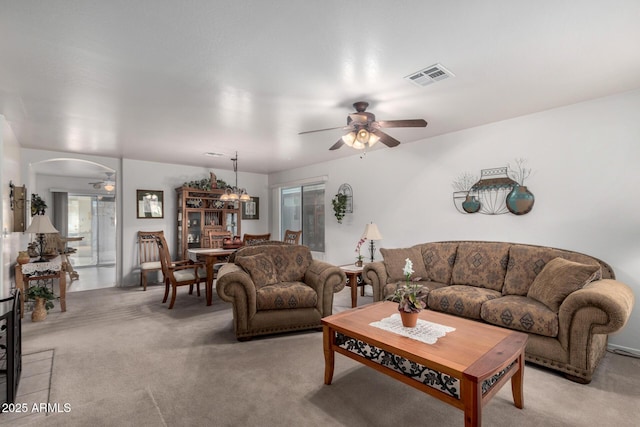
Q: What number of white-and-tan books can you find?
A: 0